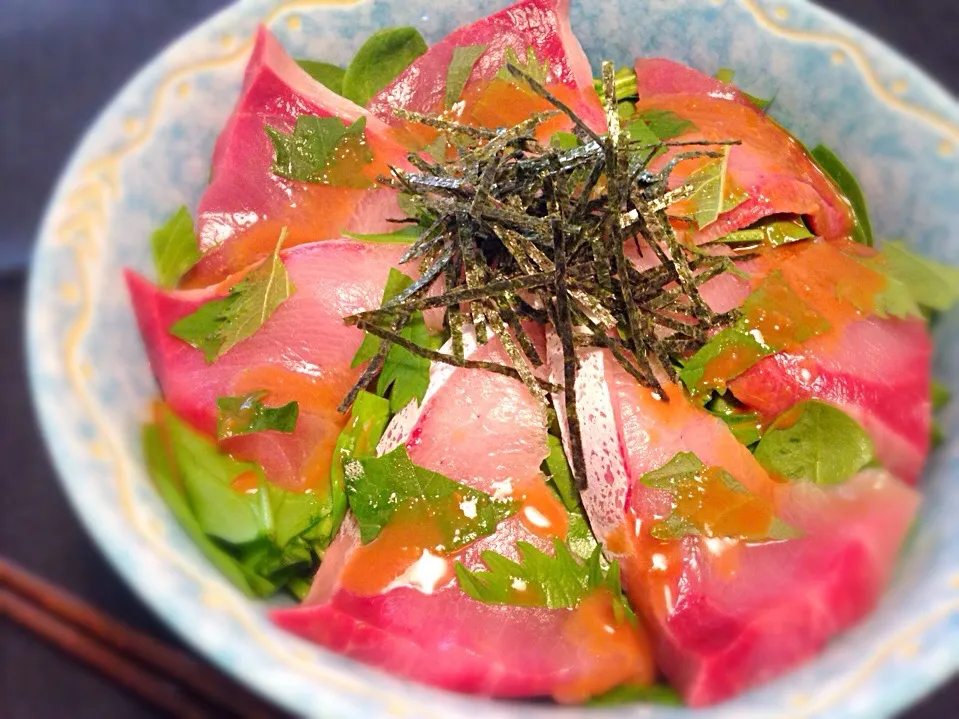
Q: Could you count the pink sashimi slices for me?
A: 7